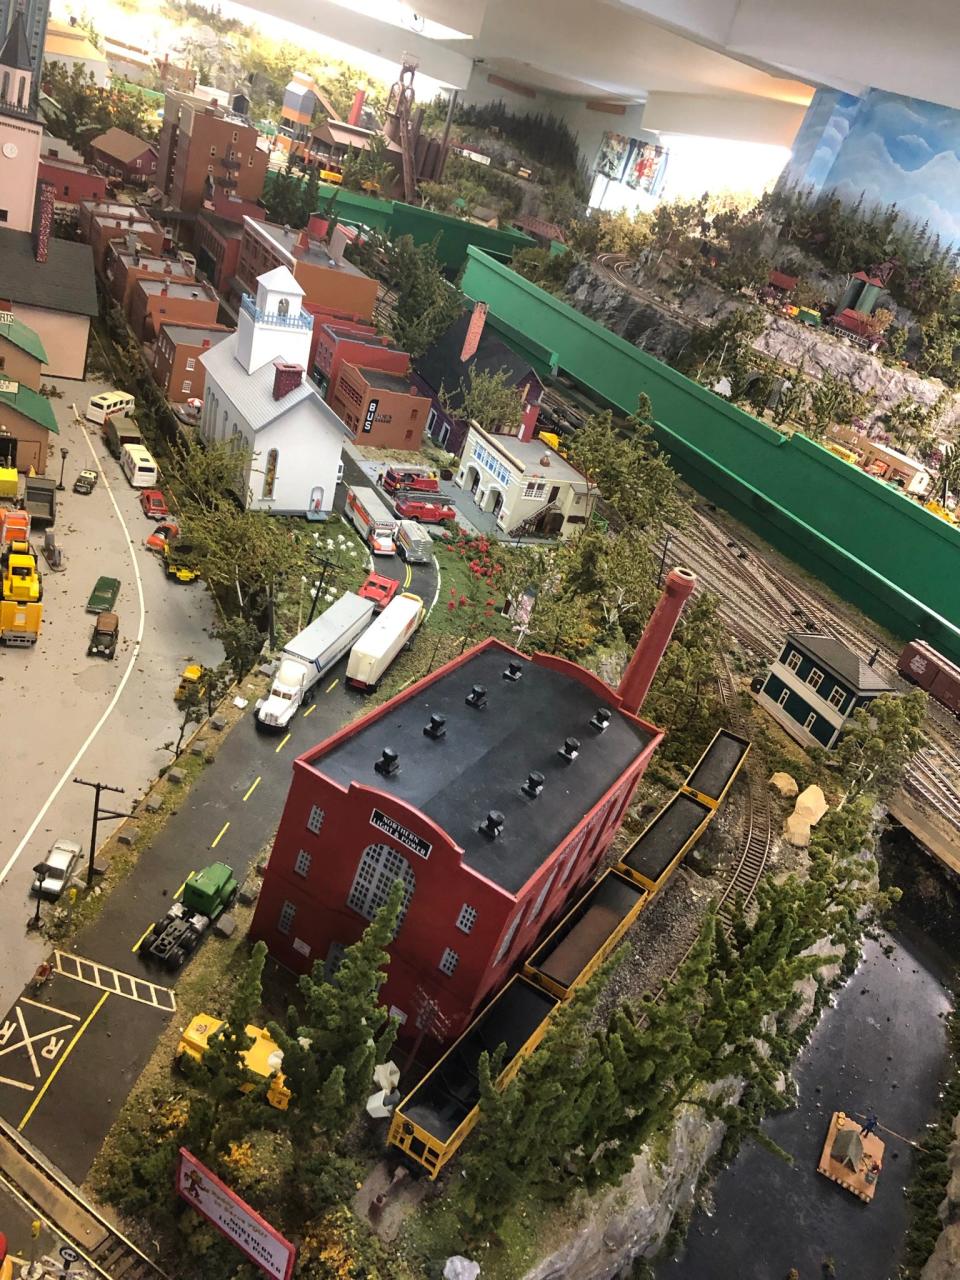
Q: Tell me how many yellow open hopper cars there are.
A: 4